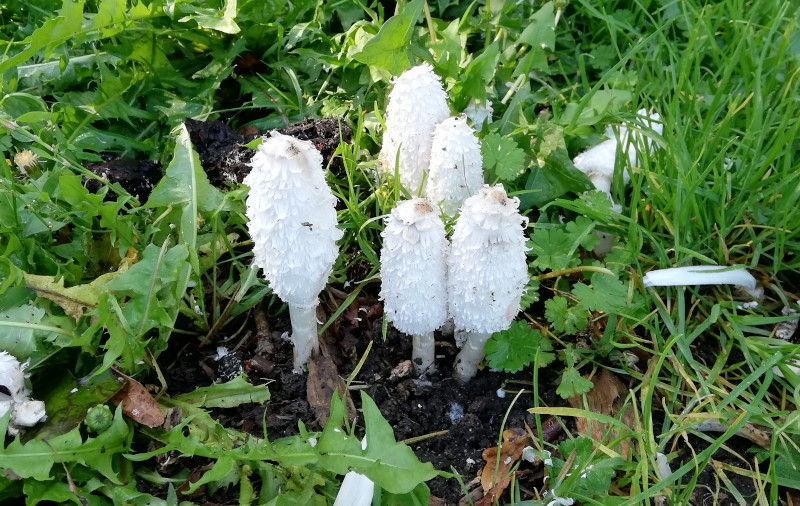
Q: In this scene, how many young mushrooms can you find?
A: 5